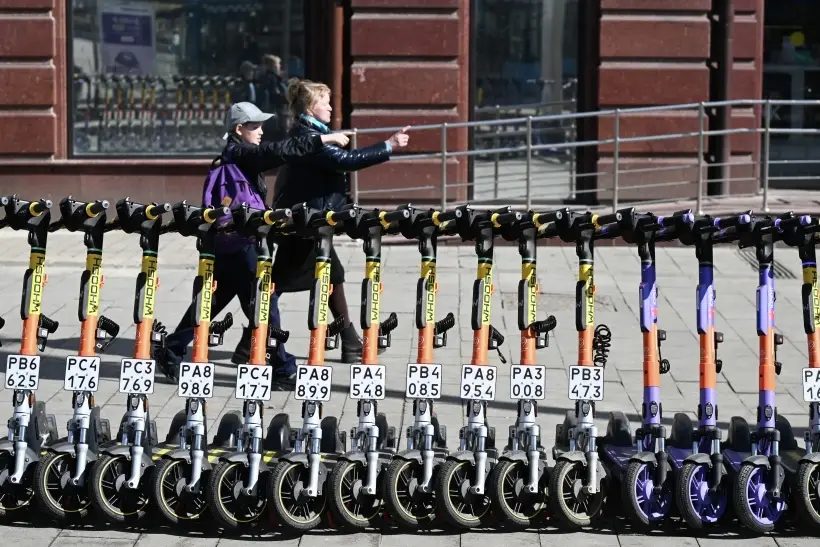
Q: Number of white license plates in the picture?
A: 12